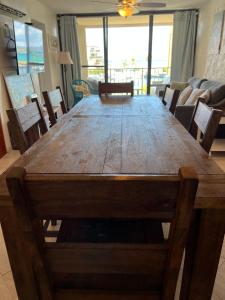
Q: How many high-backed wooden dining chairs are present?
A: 6